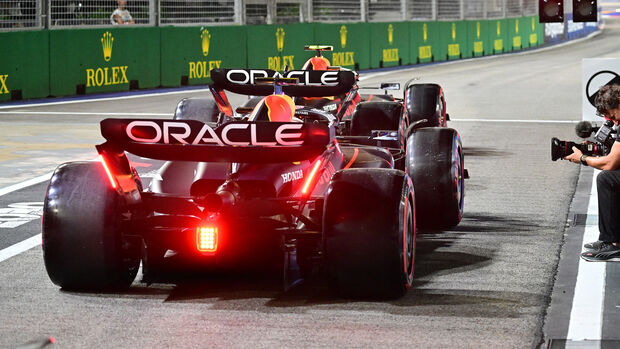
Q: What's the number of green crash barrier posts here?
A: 12